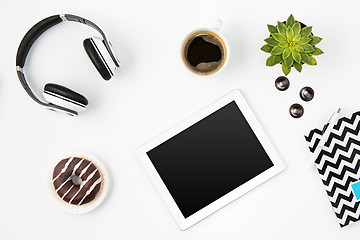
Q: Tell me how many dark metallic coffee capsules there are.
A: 3